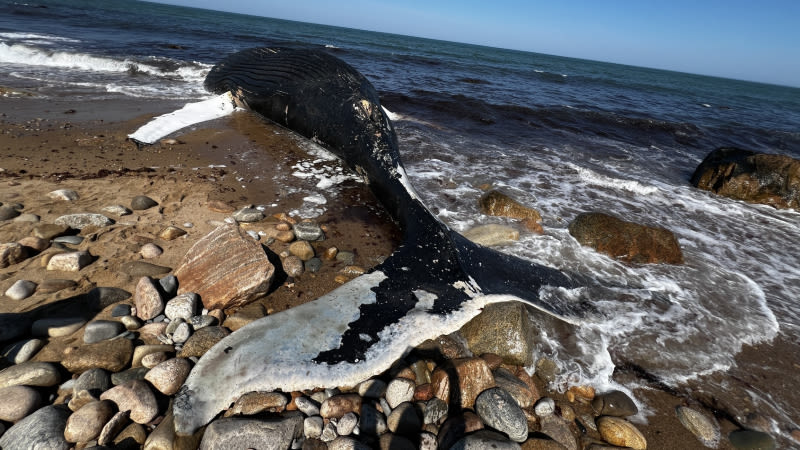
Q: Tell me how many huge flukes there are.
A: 2